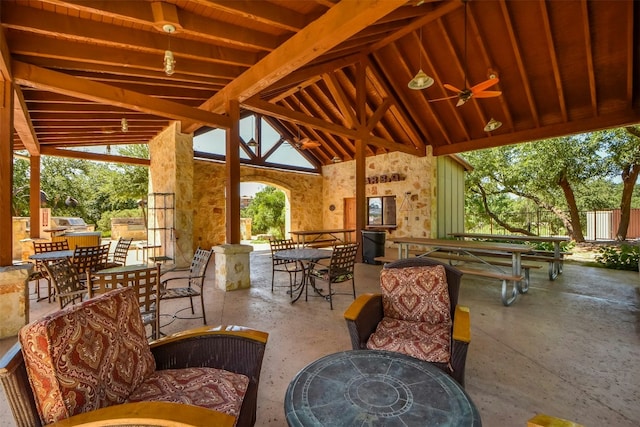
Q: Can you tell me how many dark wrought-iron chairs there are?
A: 8